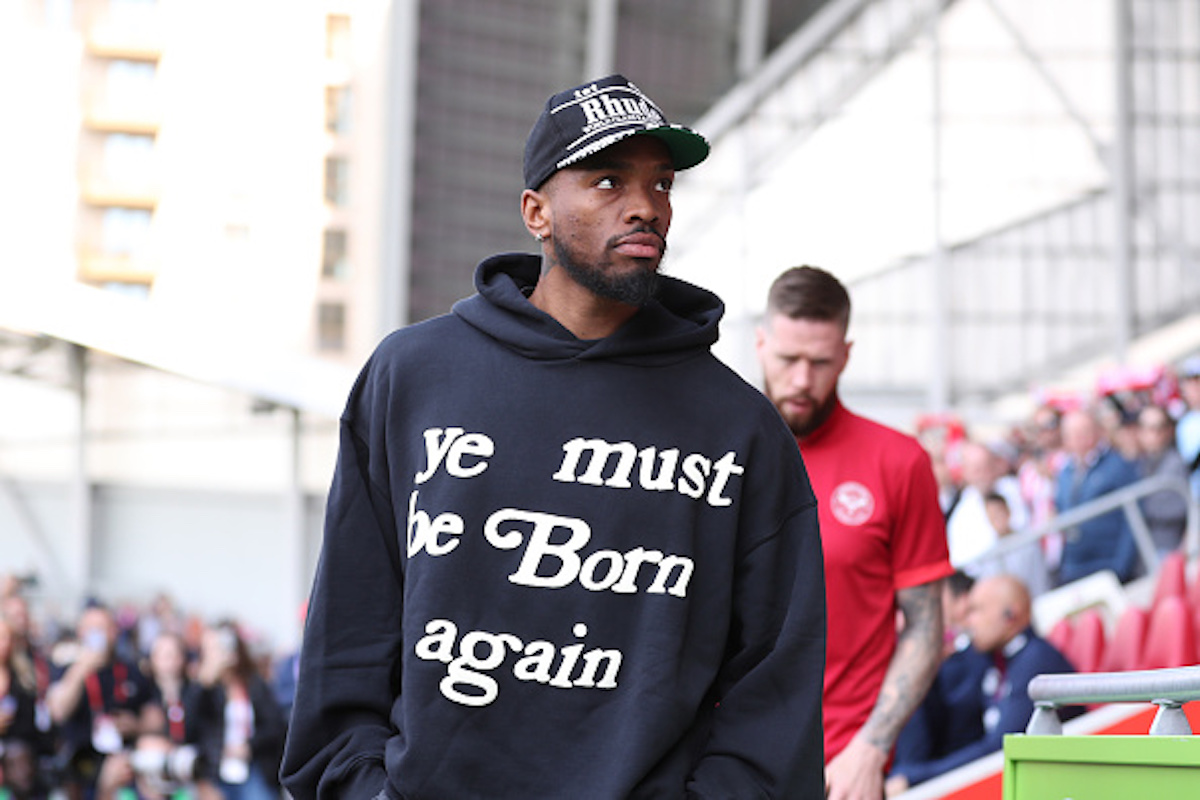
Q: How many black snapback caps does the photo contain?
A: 1